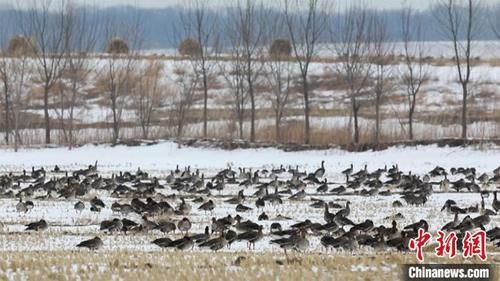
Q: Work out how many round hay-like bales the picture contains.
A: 4